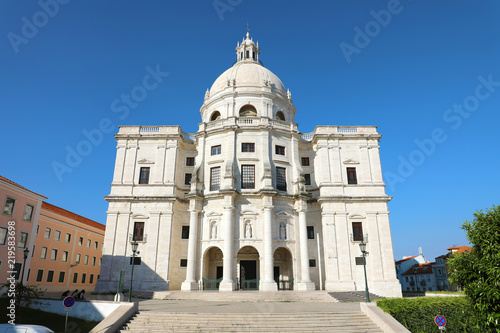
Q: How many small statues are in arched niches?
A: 3